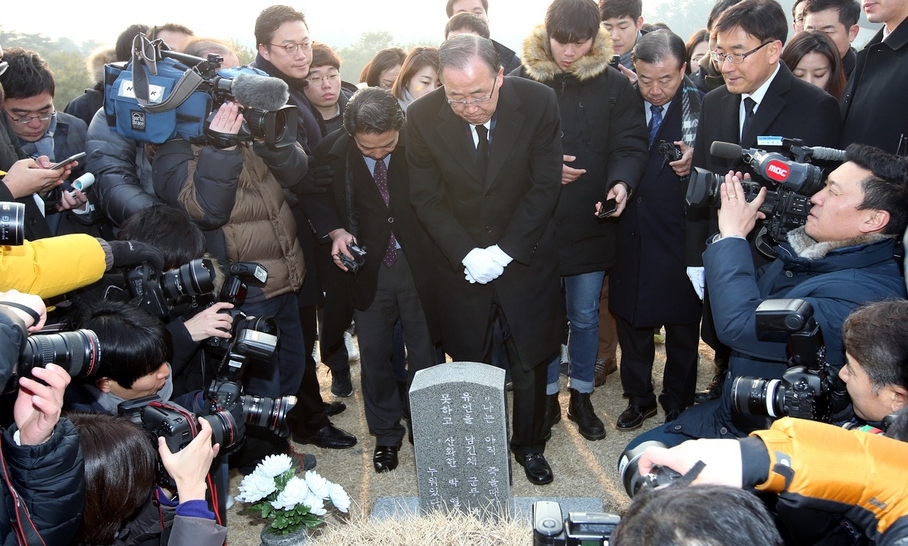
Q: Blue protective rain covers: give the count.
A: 1